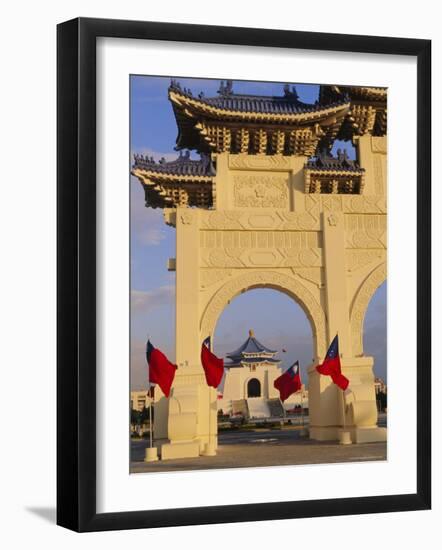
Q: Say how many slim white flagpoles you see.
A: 4